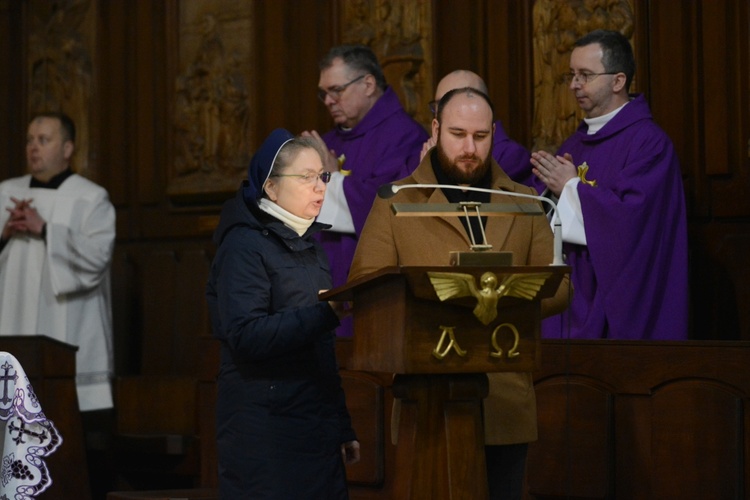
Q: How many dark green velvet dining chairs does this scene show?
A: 0